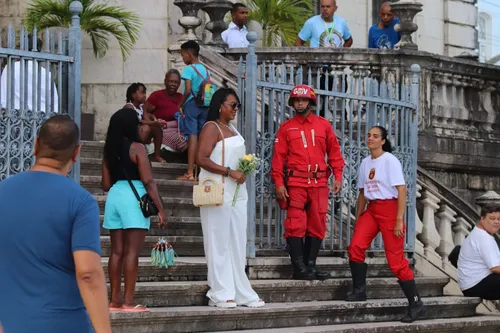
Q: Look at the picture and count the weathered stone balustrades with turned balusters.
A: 2